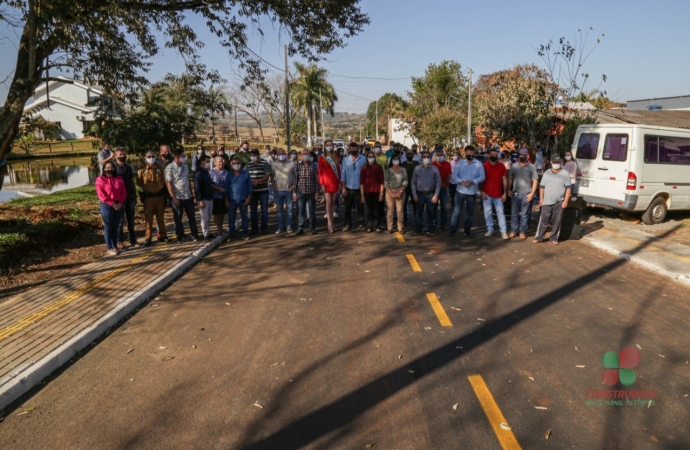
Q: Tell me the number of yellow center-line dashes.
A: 4